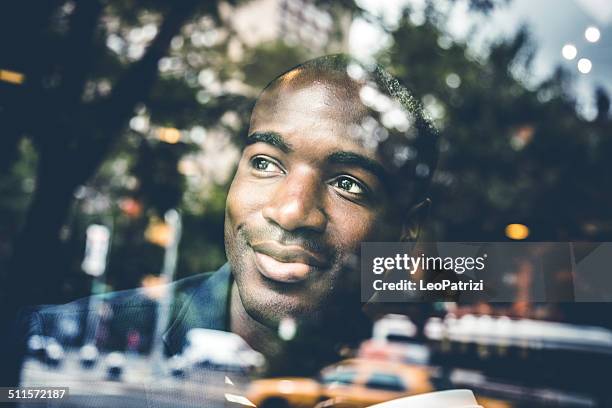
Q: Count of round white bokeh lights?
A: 3